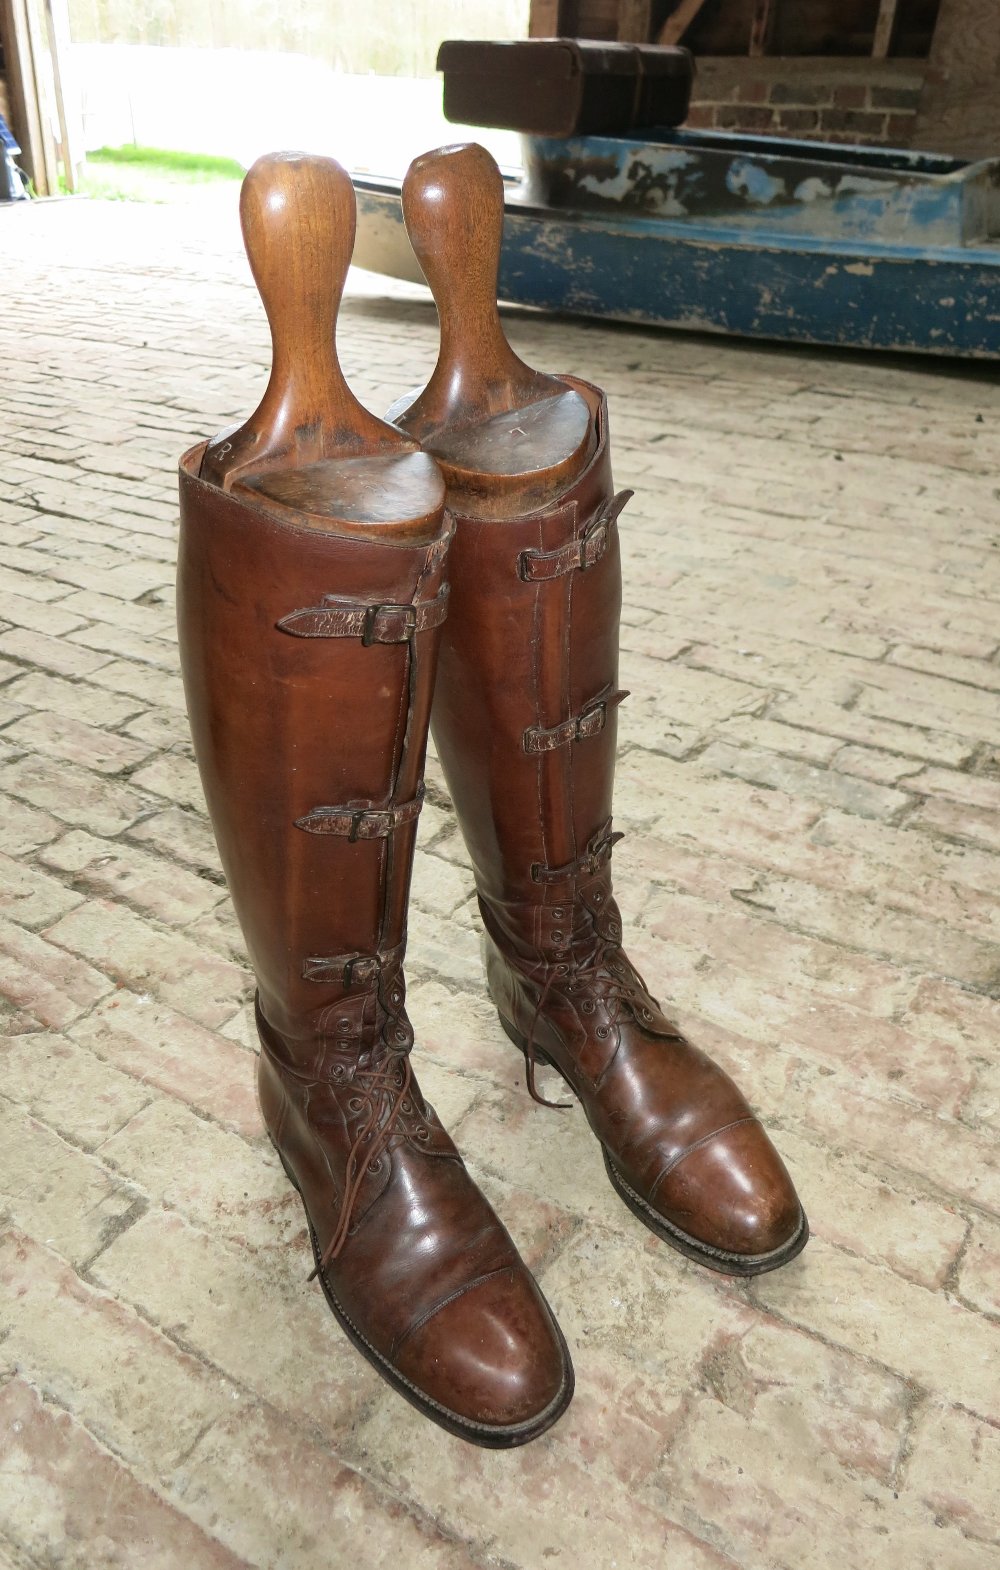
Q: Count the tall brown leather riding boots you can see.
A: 2